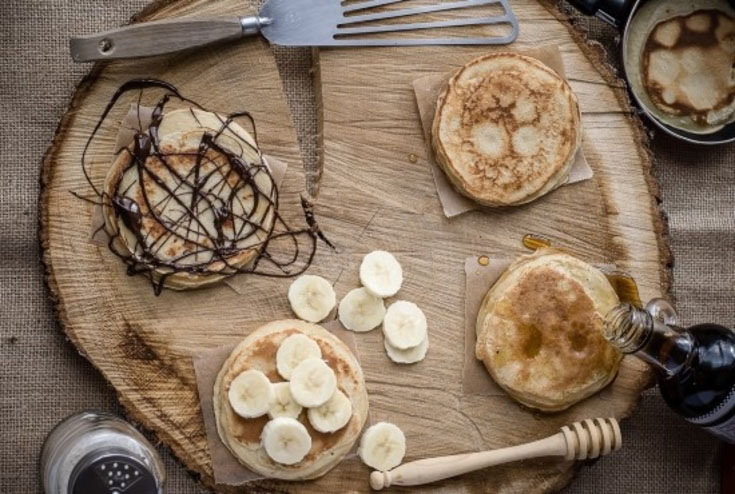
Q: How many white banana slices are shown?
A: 12